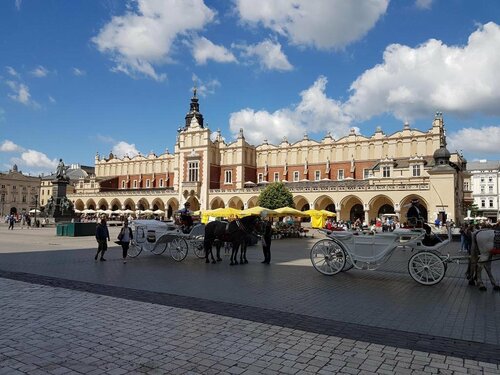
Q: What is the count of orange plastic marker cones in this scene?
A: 0